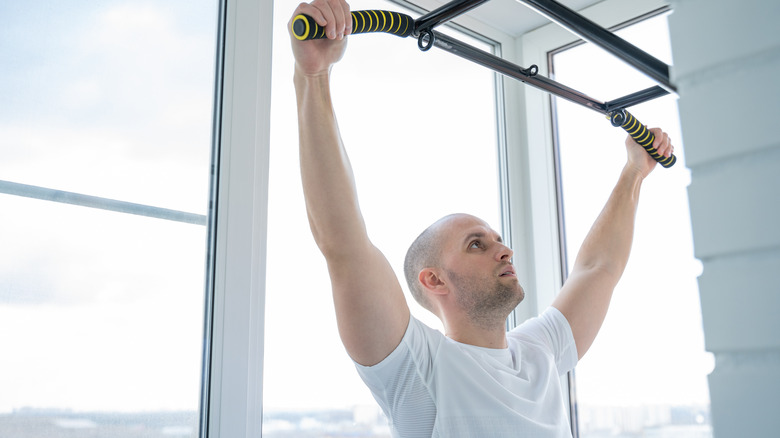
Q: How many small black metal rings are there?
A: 3